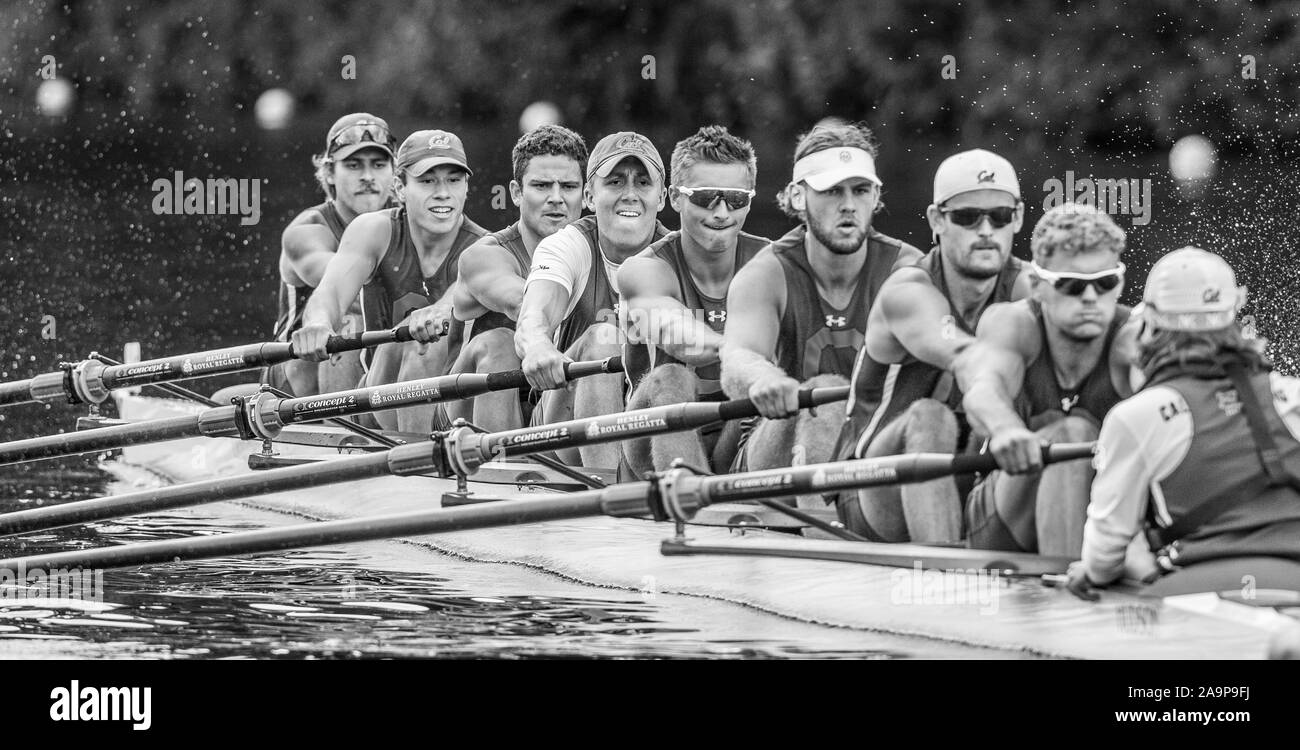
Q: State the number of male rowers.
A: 8